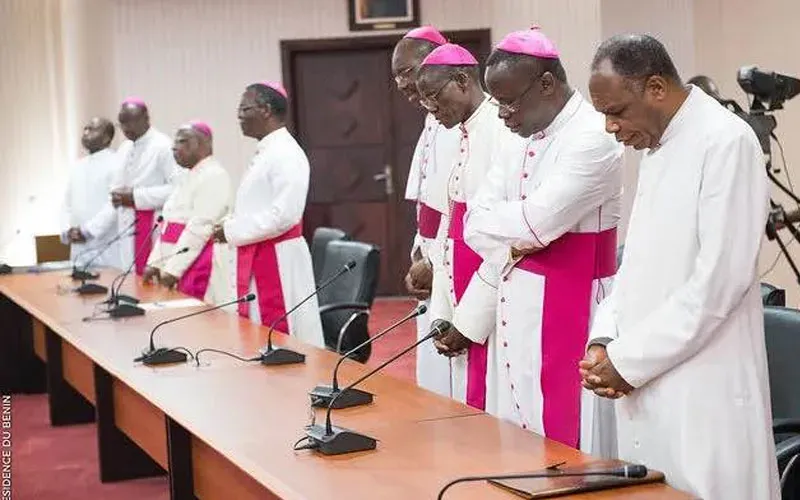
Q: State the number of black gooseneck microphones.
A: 9